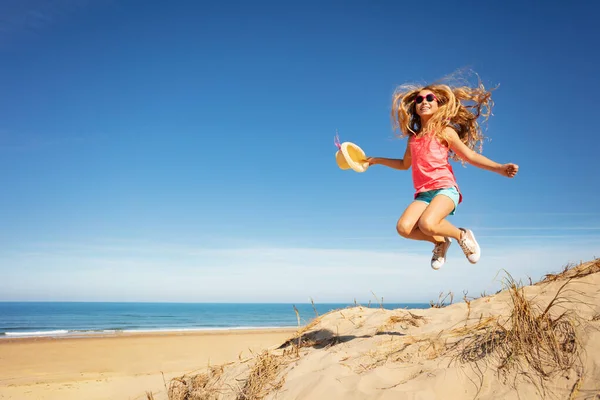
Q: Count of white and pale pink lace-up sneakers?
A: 2